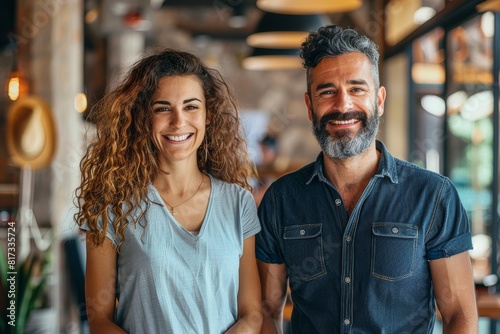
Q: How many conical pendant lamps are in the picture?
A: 3